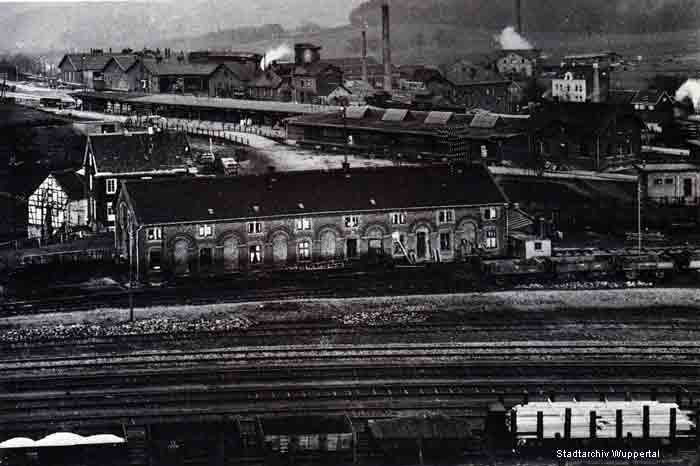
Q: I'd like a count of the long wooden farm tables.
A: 0